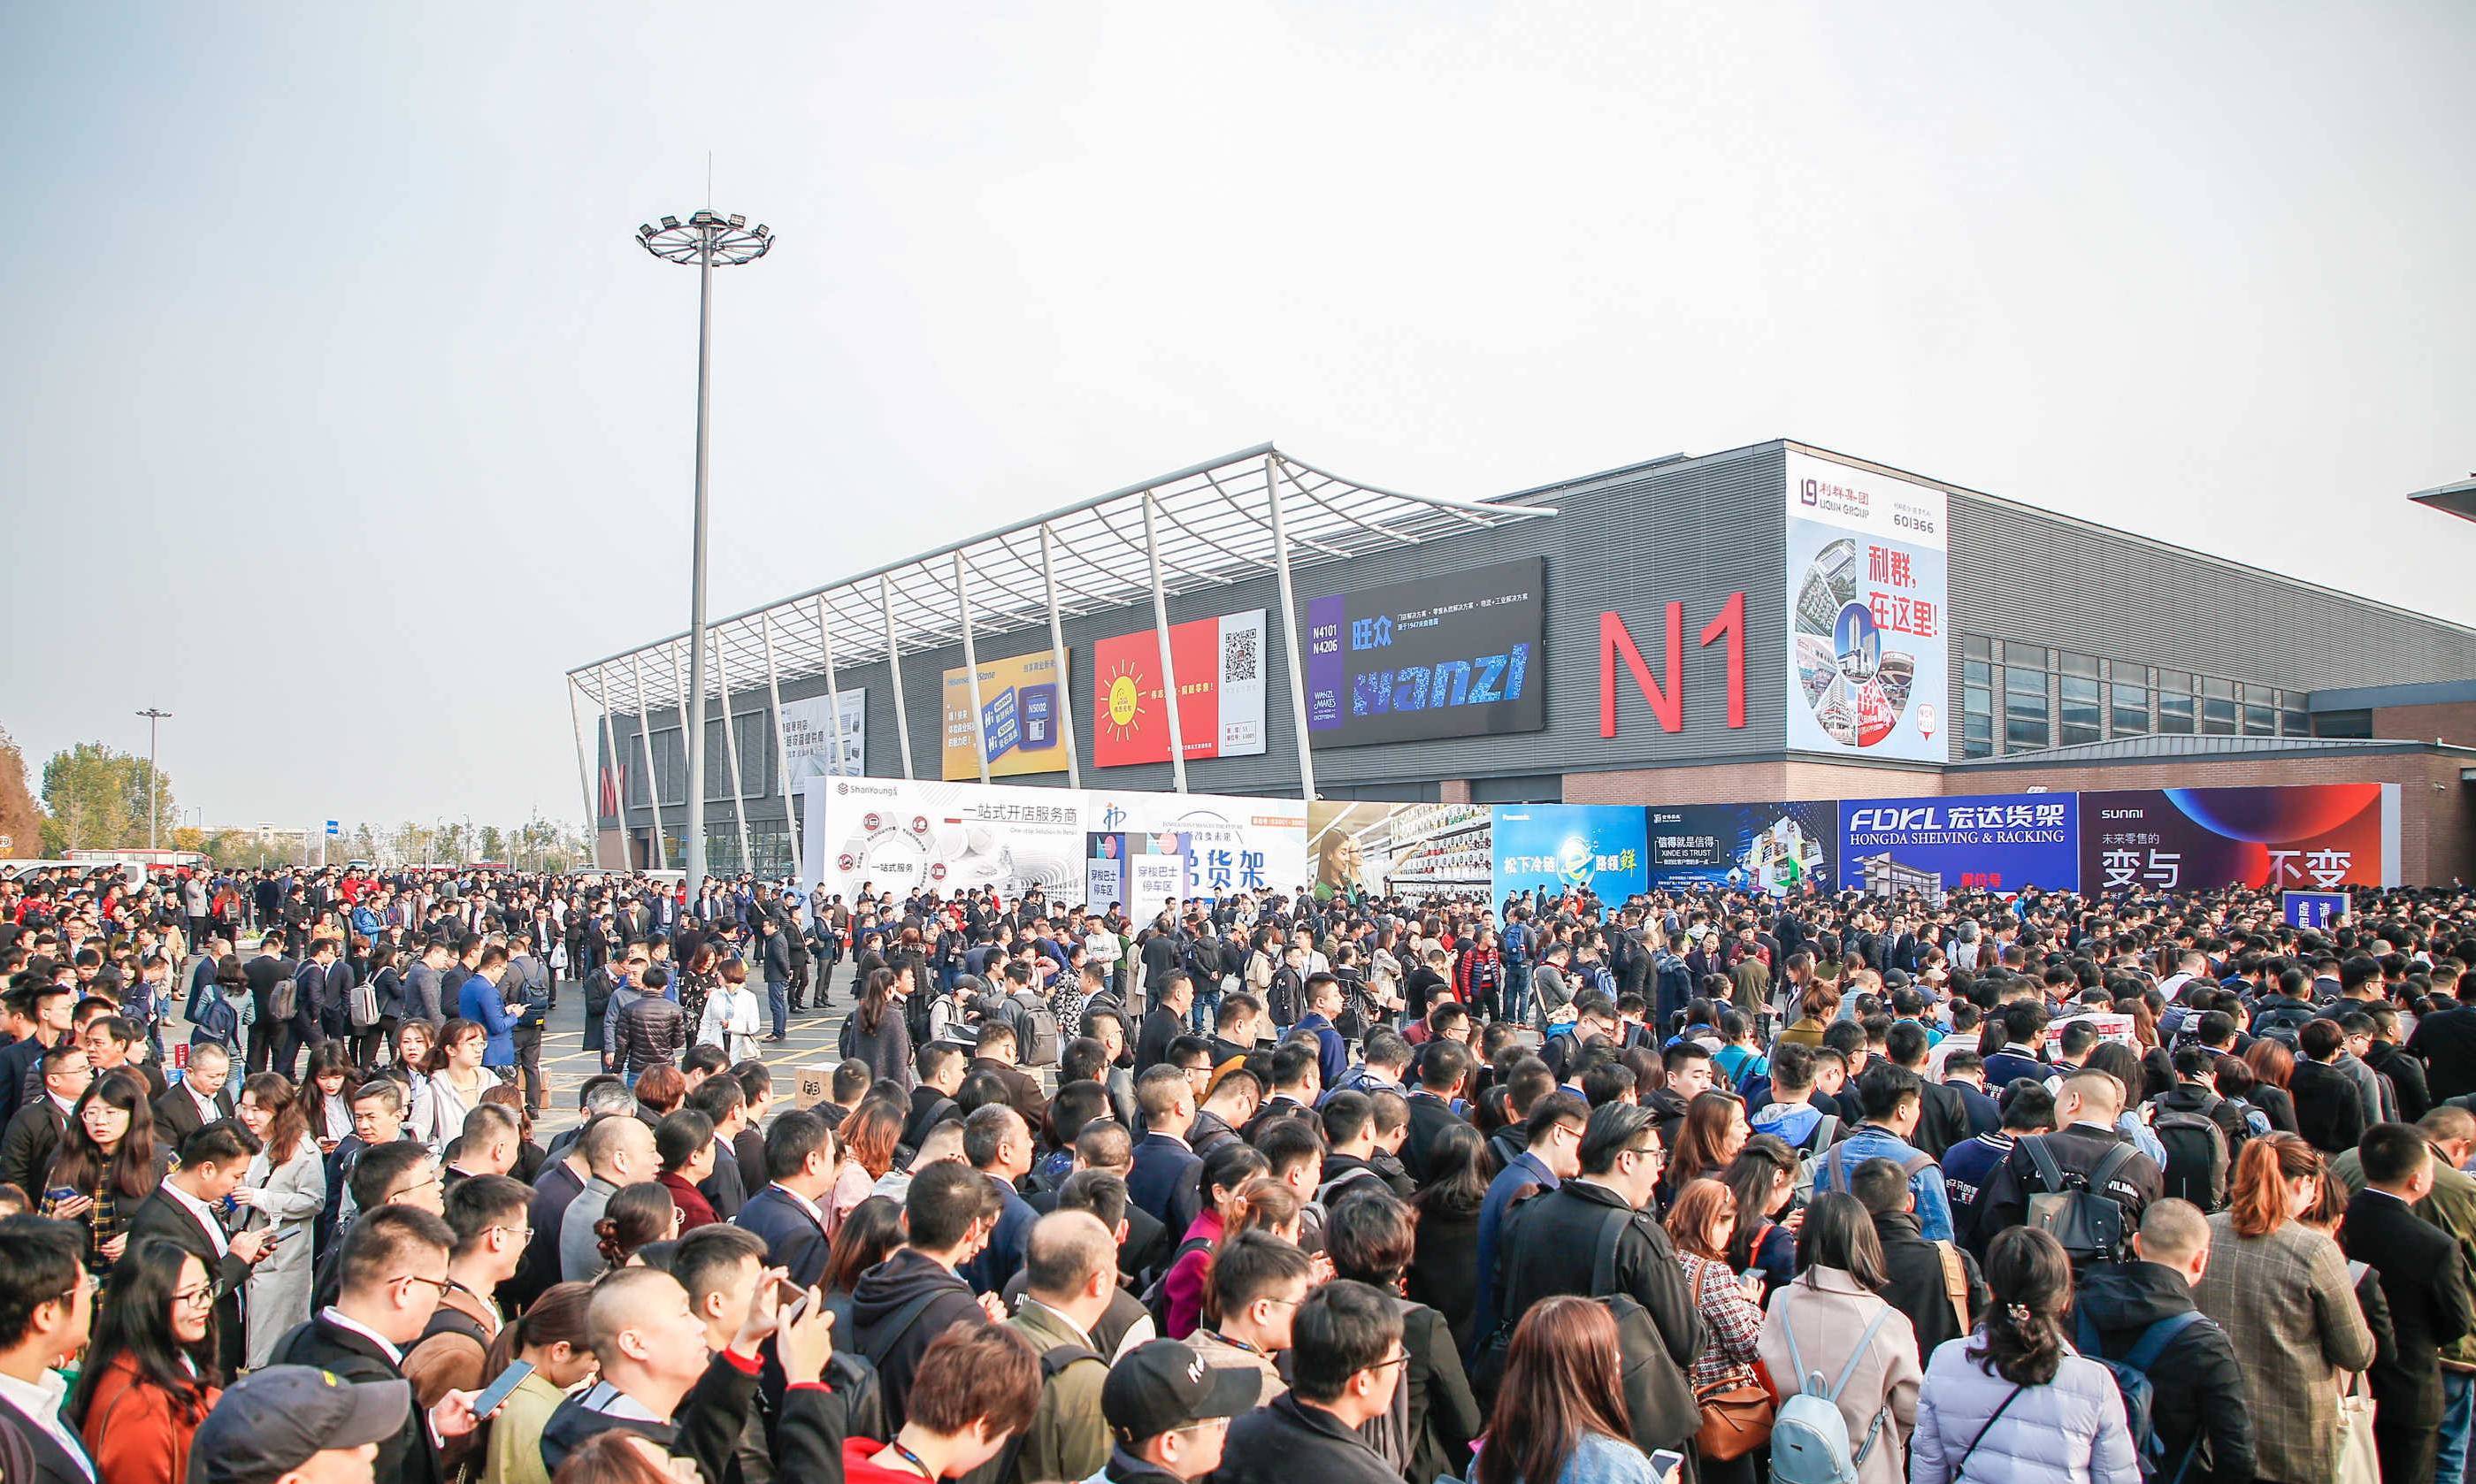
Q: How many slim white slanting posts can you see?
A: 12